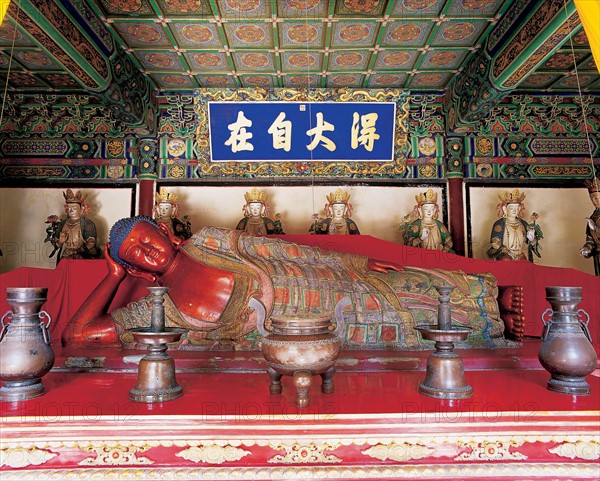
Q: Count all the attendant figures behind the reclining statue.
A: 7